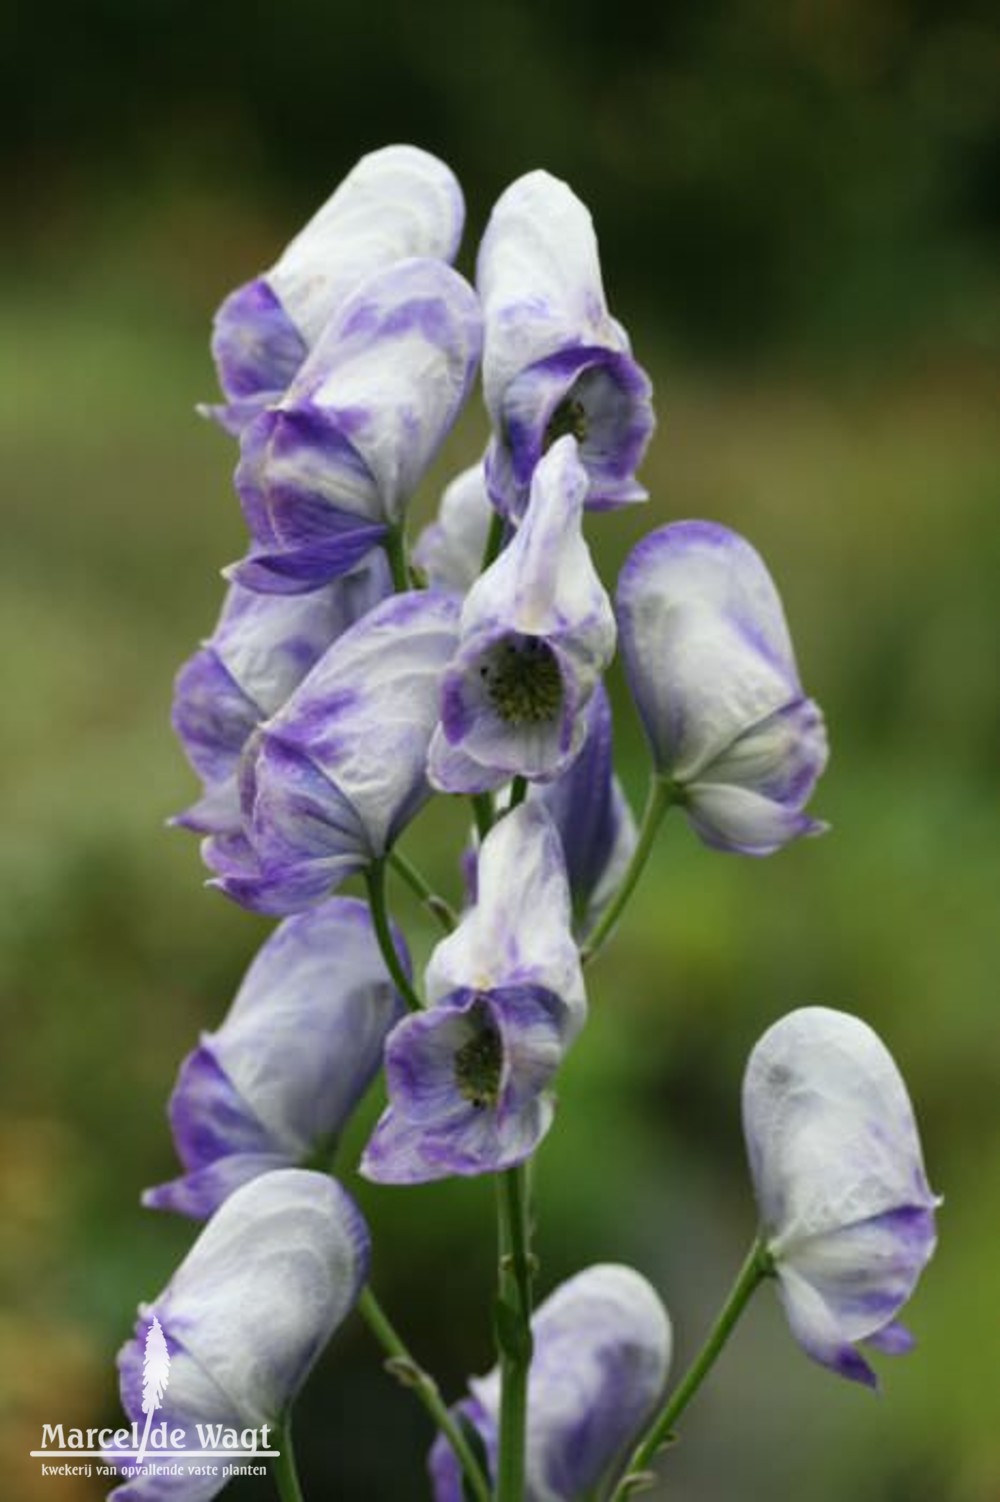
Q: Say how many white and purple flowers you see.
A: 14